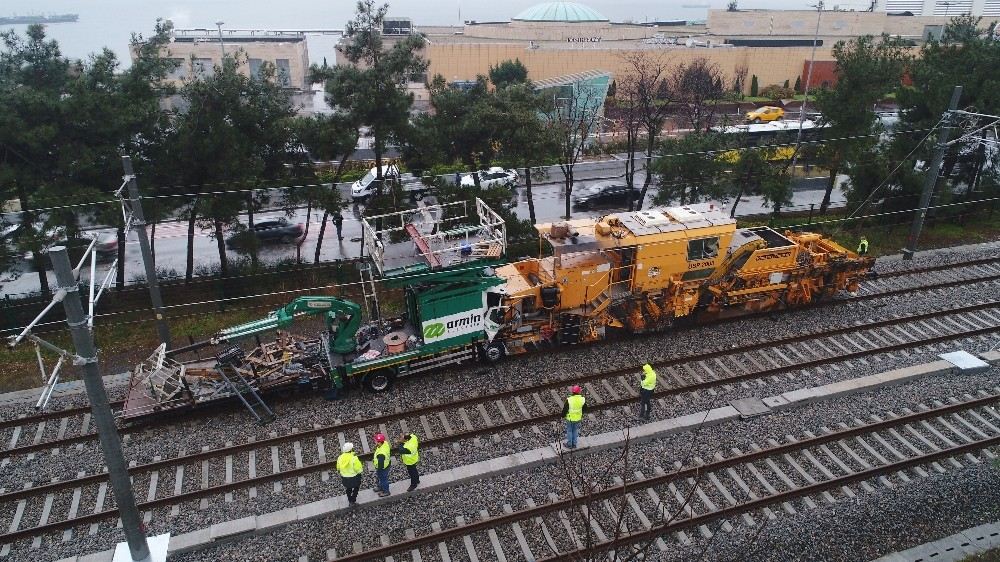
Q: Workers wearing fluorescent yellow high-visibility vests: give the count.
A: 6